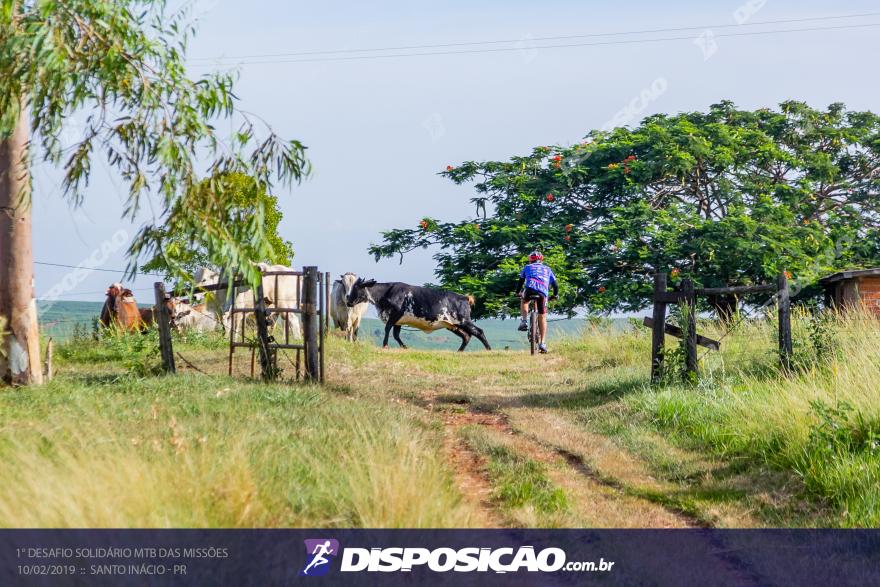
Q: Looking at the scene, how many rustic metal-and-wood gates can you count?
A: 1